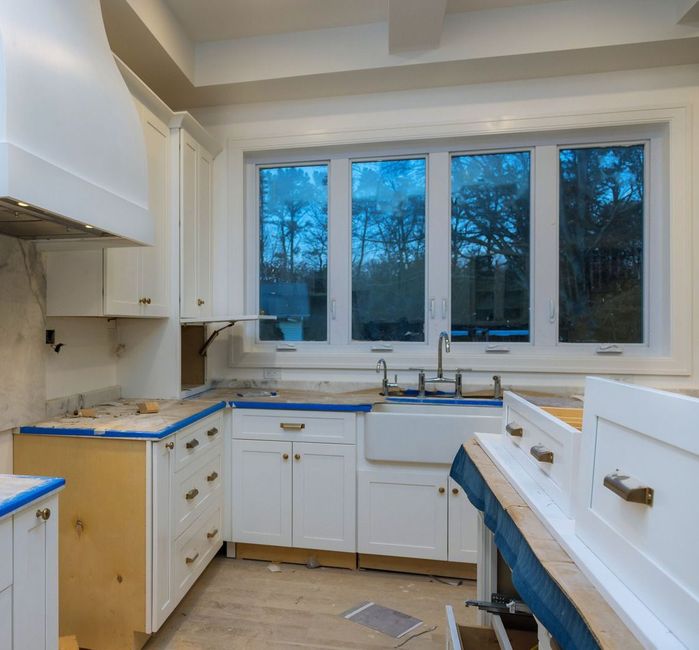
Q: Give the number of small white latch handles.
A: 4